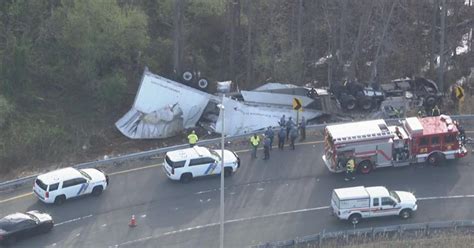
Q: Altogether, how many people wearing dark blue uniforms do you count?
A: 7